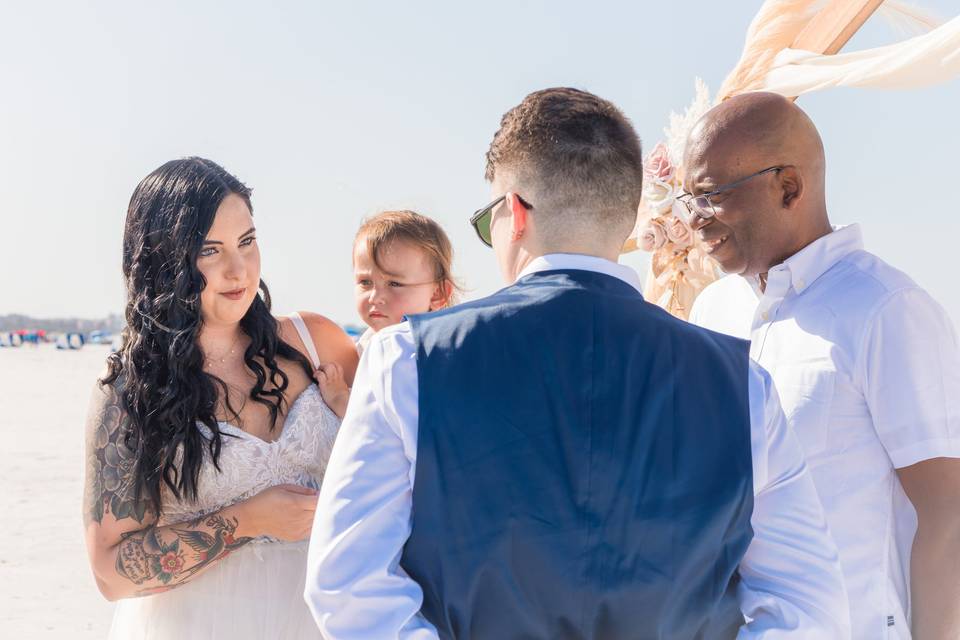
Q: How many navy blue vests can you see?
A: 1